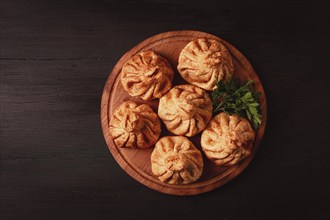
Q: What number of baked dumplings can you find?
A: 6